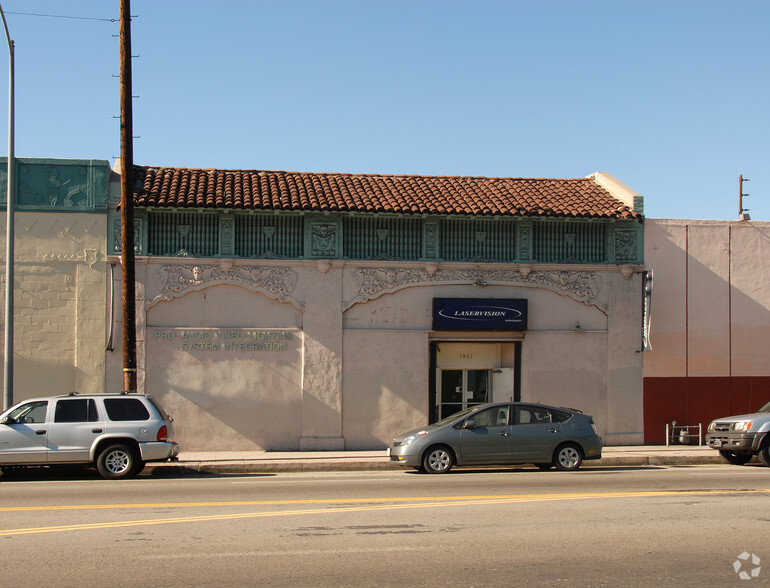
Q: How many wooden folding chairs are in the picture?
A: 0